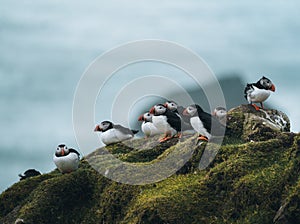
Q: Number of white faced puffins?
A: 8